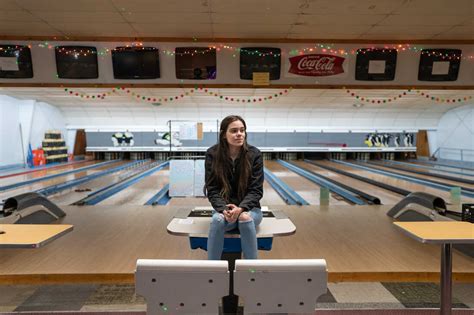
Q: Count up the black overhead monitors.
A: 7